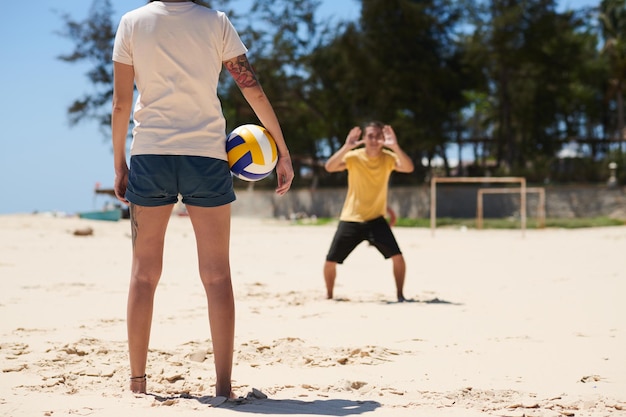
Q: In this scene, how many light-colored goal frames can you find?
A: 2